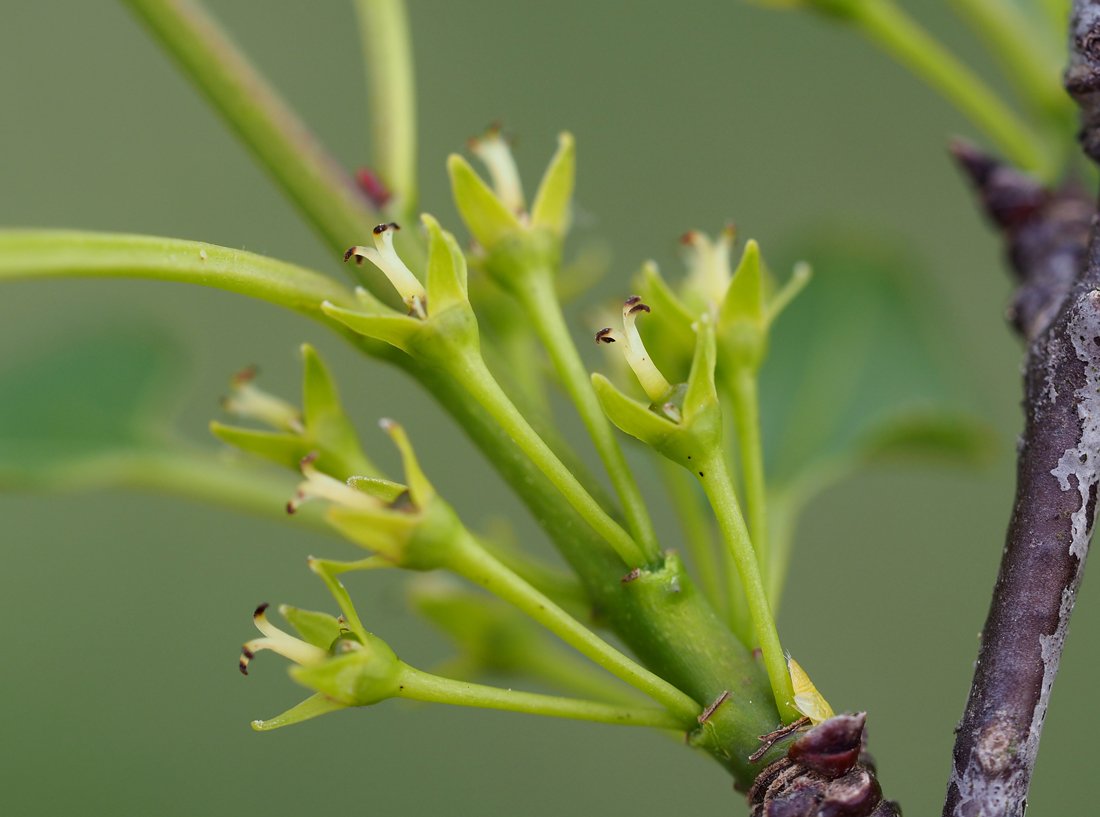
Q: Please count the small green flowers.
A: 7